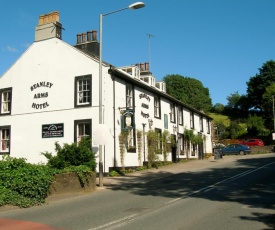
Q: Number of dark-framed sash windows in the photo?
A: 15